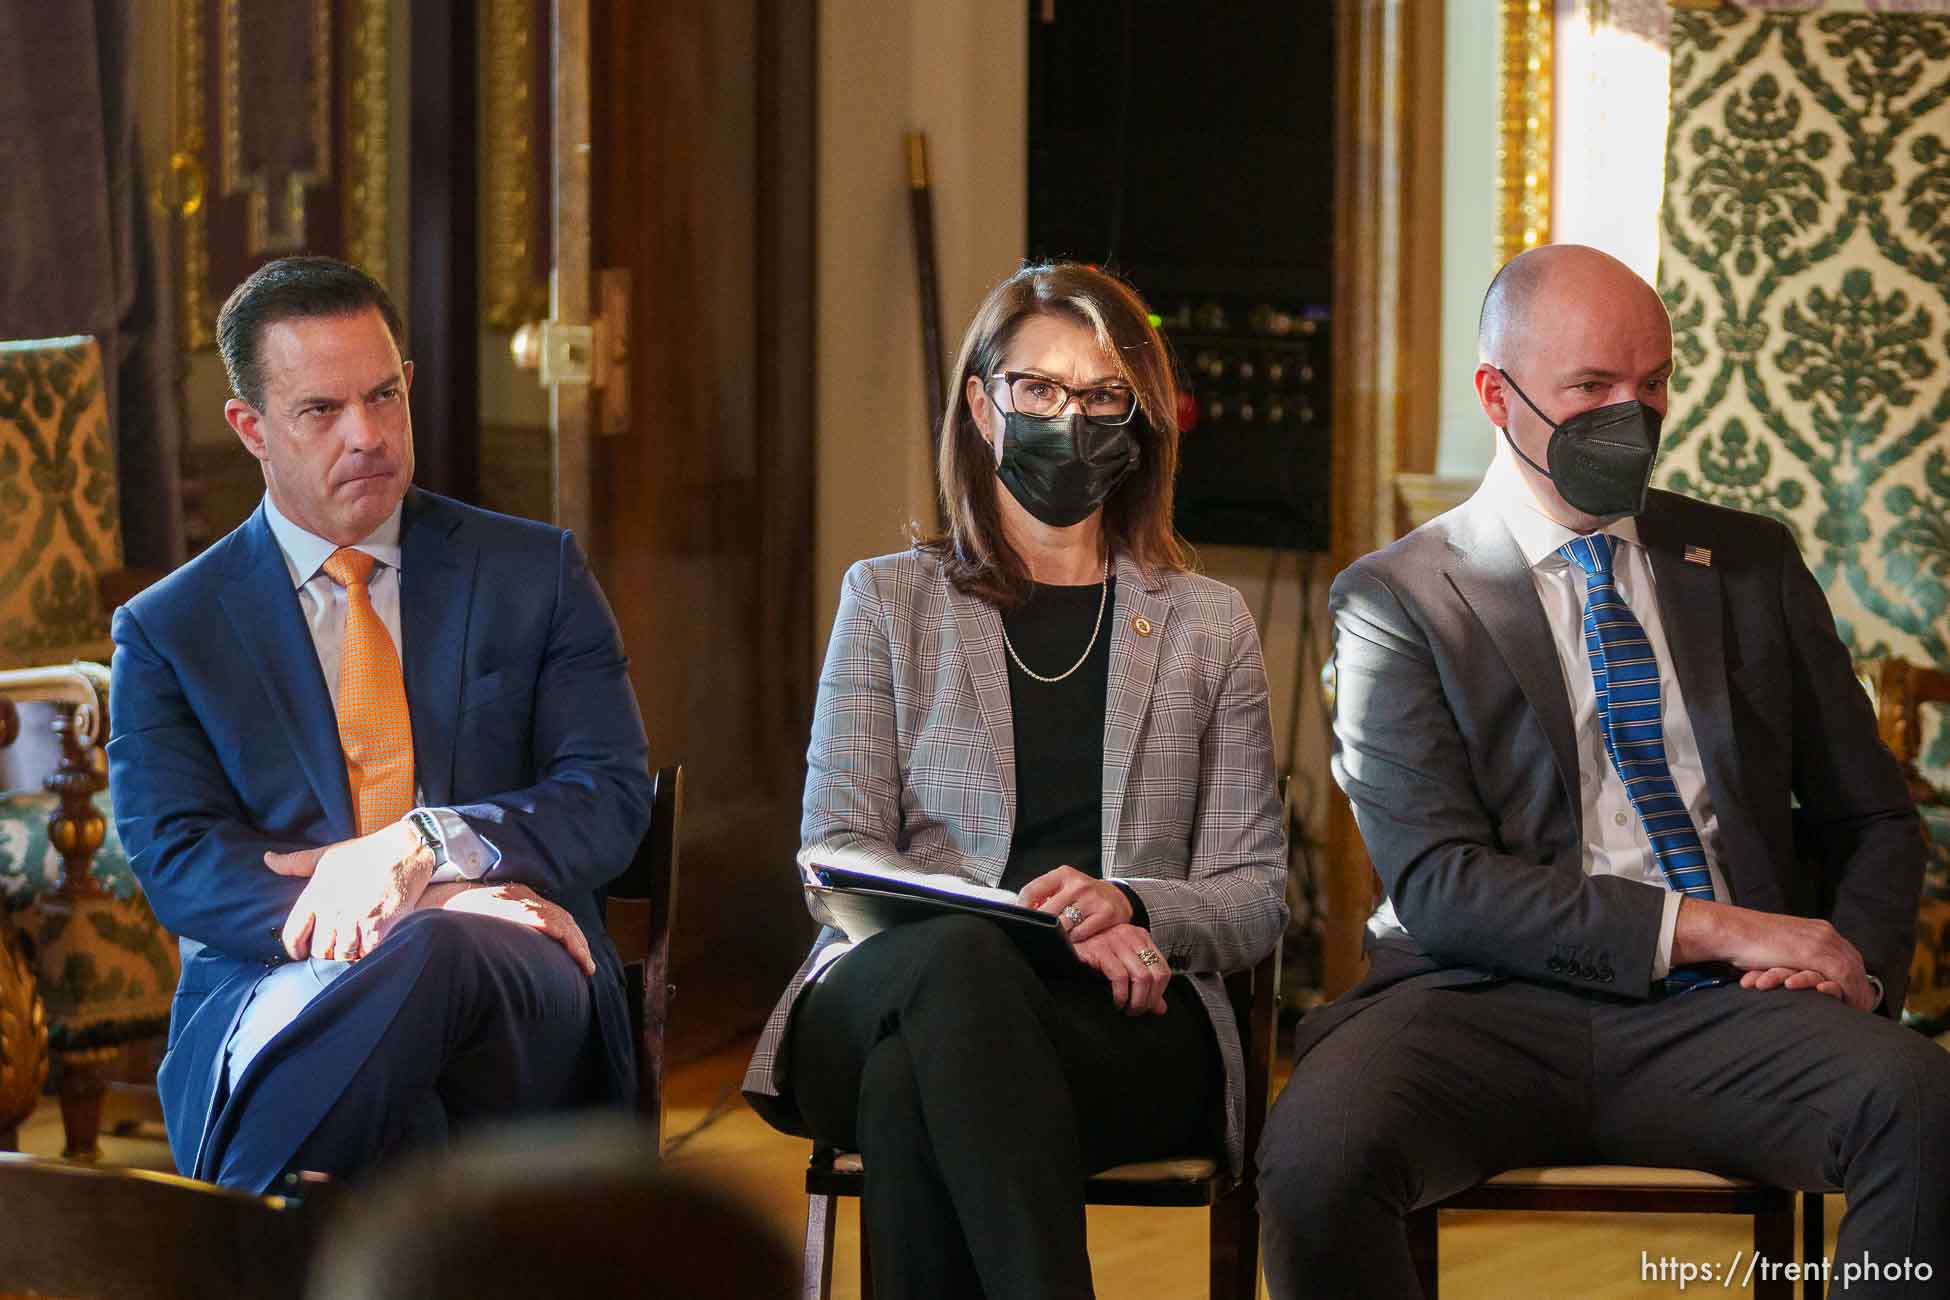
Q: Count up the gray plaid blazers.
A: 1